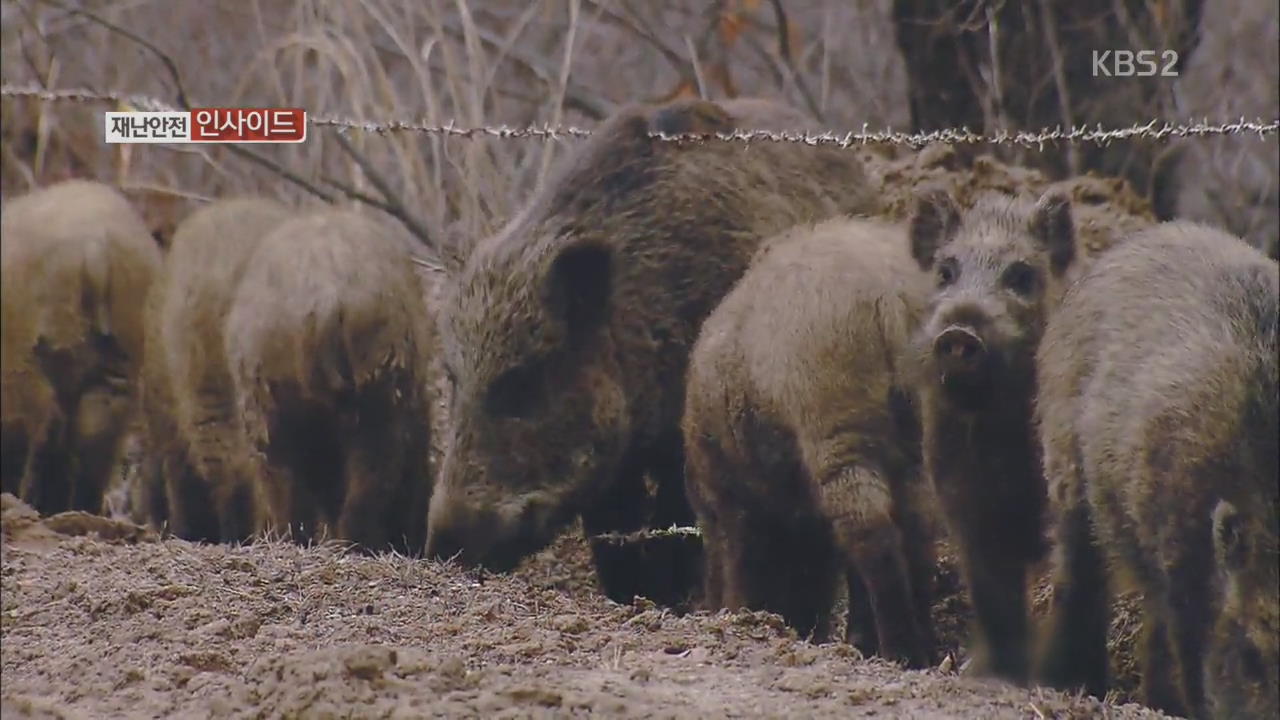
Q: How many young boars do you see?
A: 6